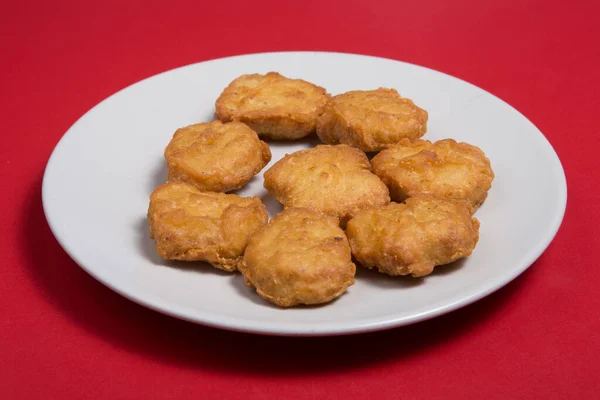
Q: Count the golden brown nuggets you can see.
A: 8